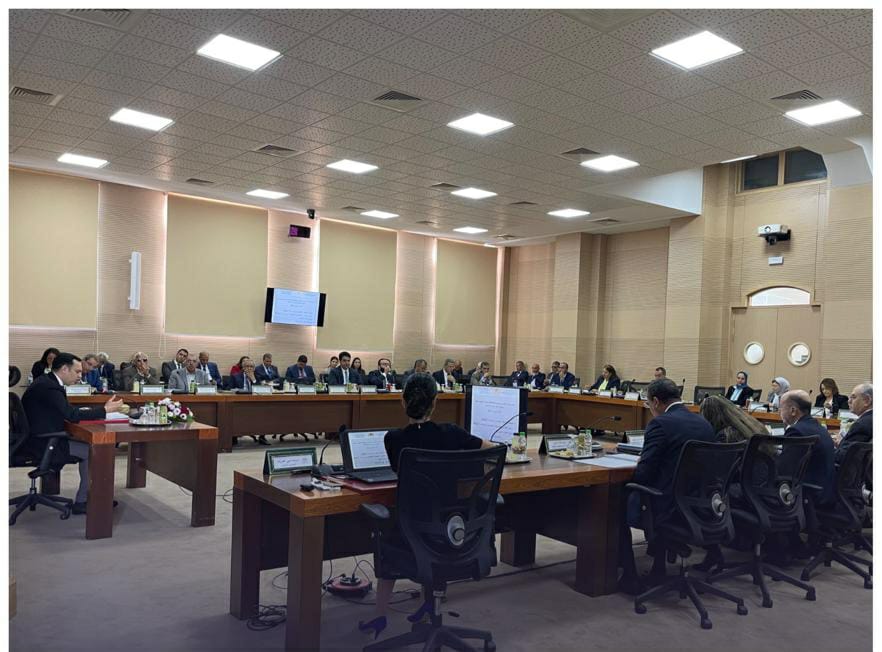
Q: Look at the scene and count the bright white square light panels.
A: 13